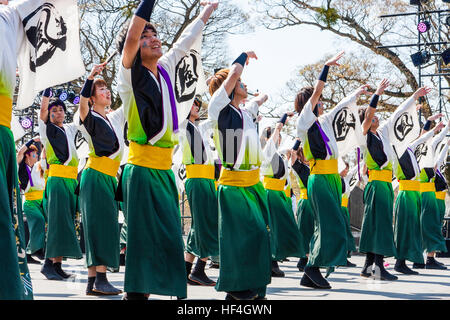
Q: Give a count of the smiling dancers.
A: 1